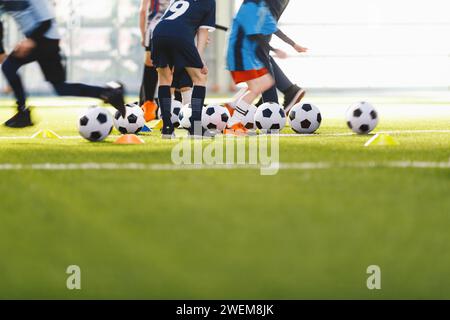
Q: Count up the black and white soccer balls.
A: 9